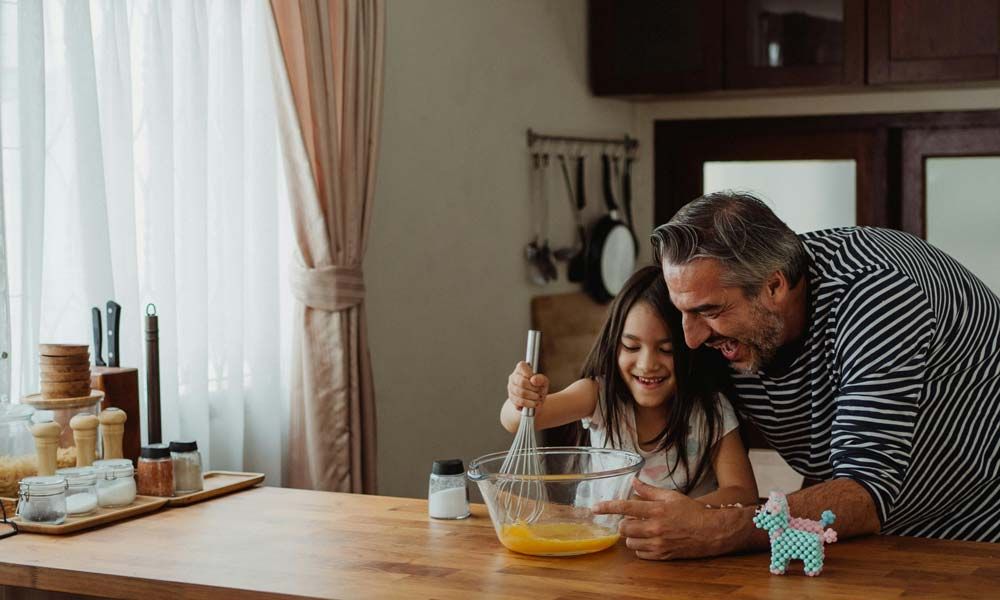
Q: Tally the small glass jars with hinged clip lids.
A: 3